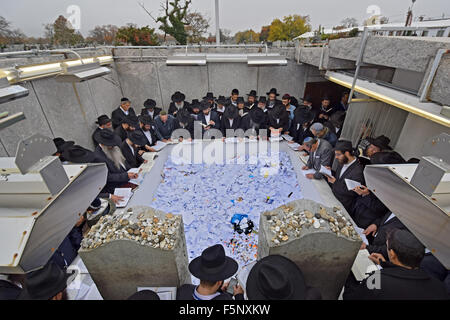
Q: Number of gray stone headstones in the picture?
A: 2